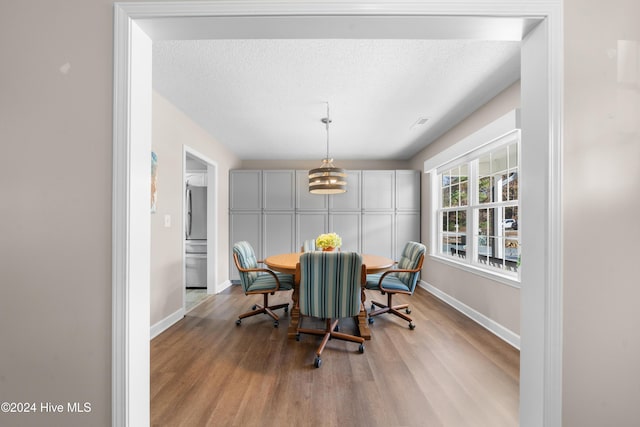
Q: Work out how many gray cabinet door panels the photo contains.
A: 12